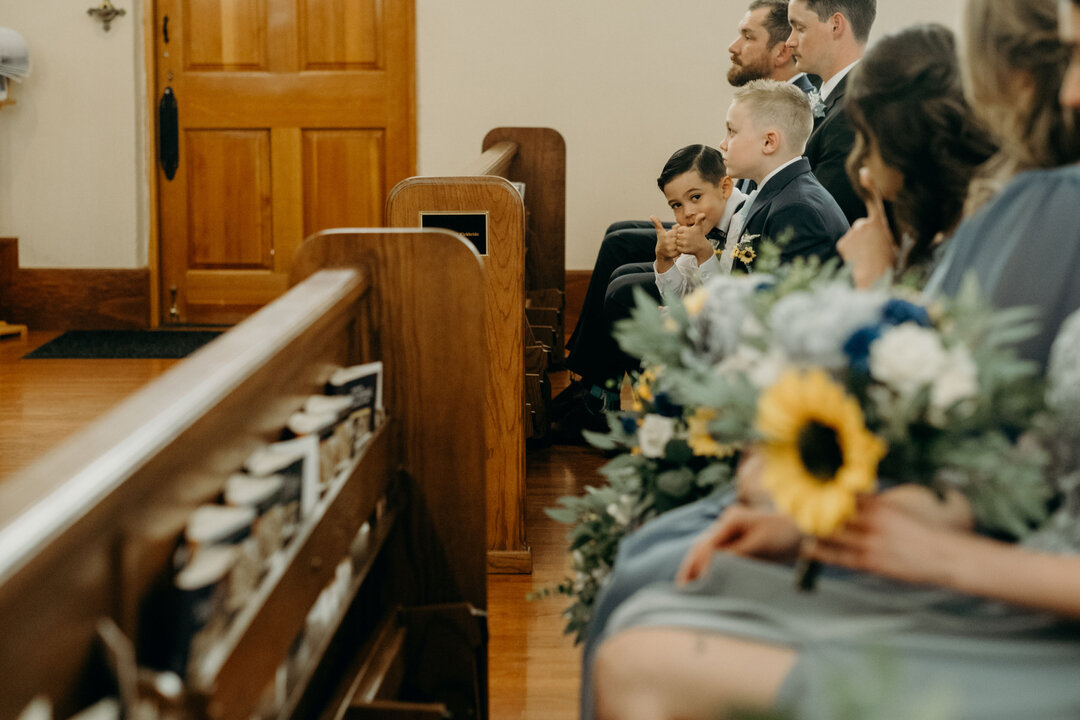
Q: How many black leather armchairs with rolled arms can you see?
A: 0